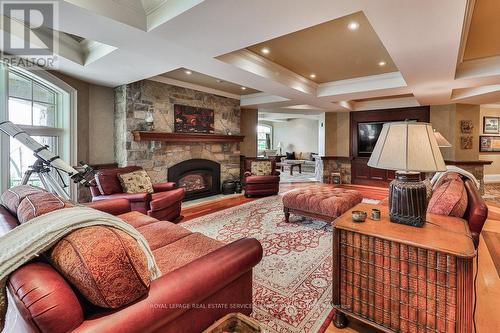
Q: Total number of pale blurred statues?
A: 0